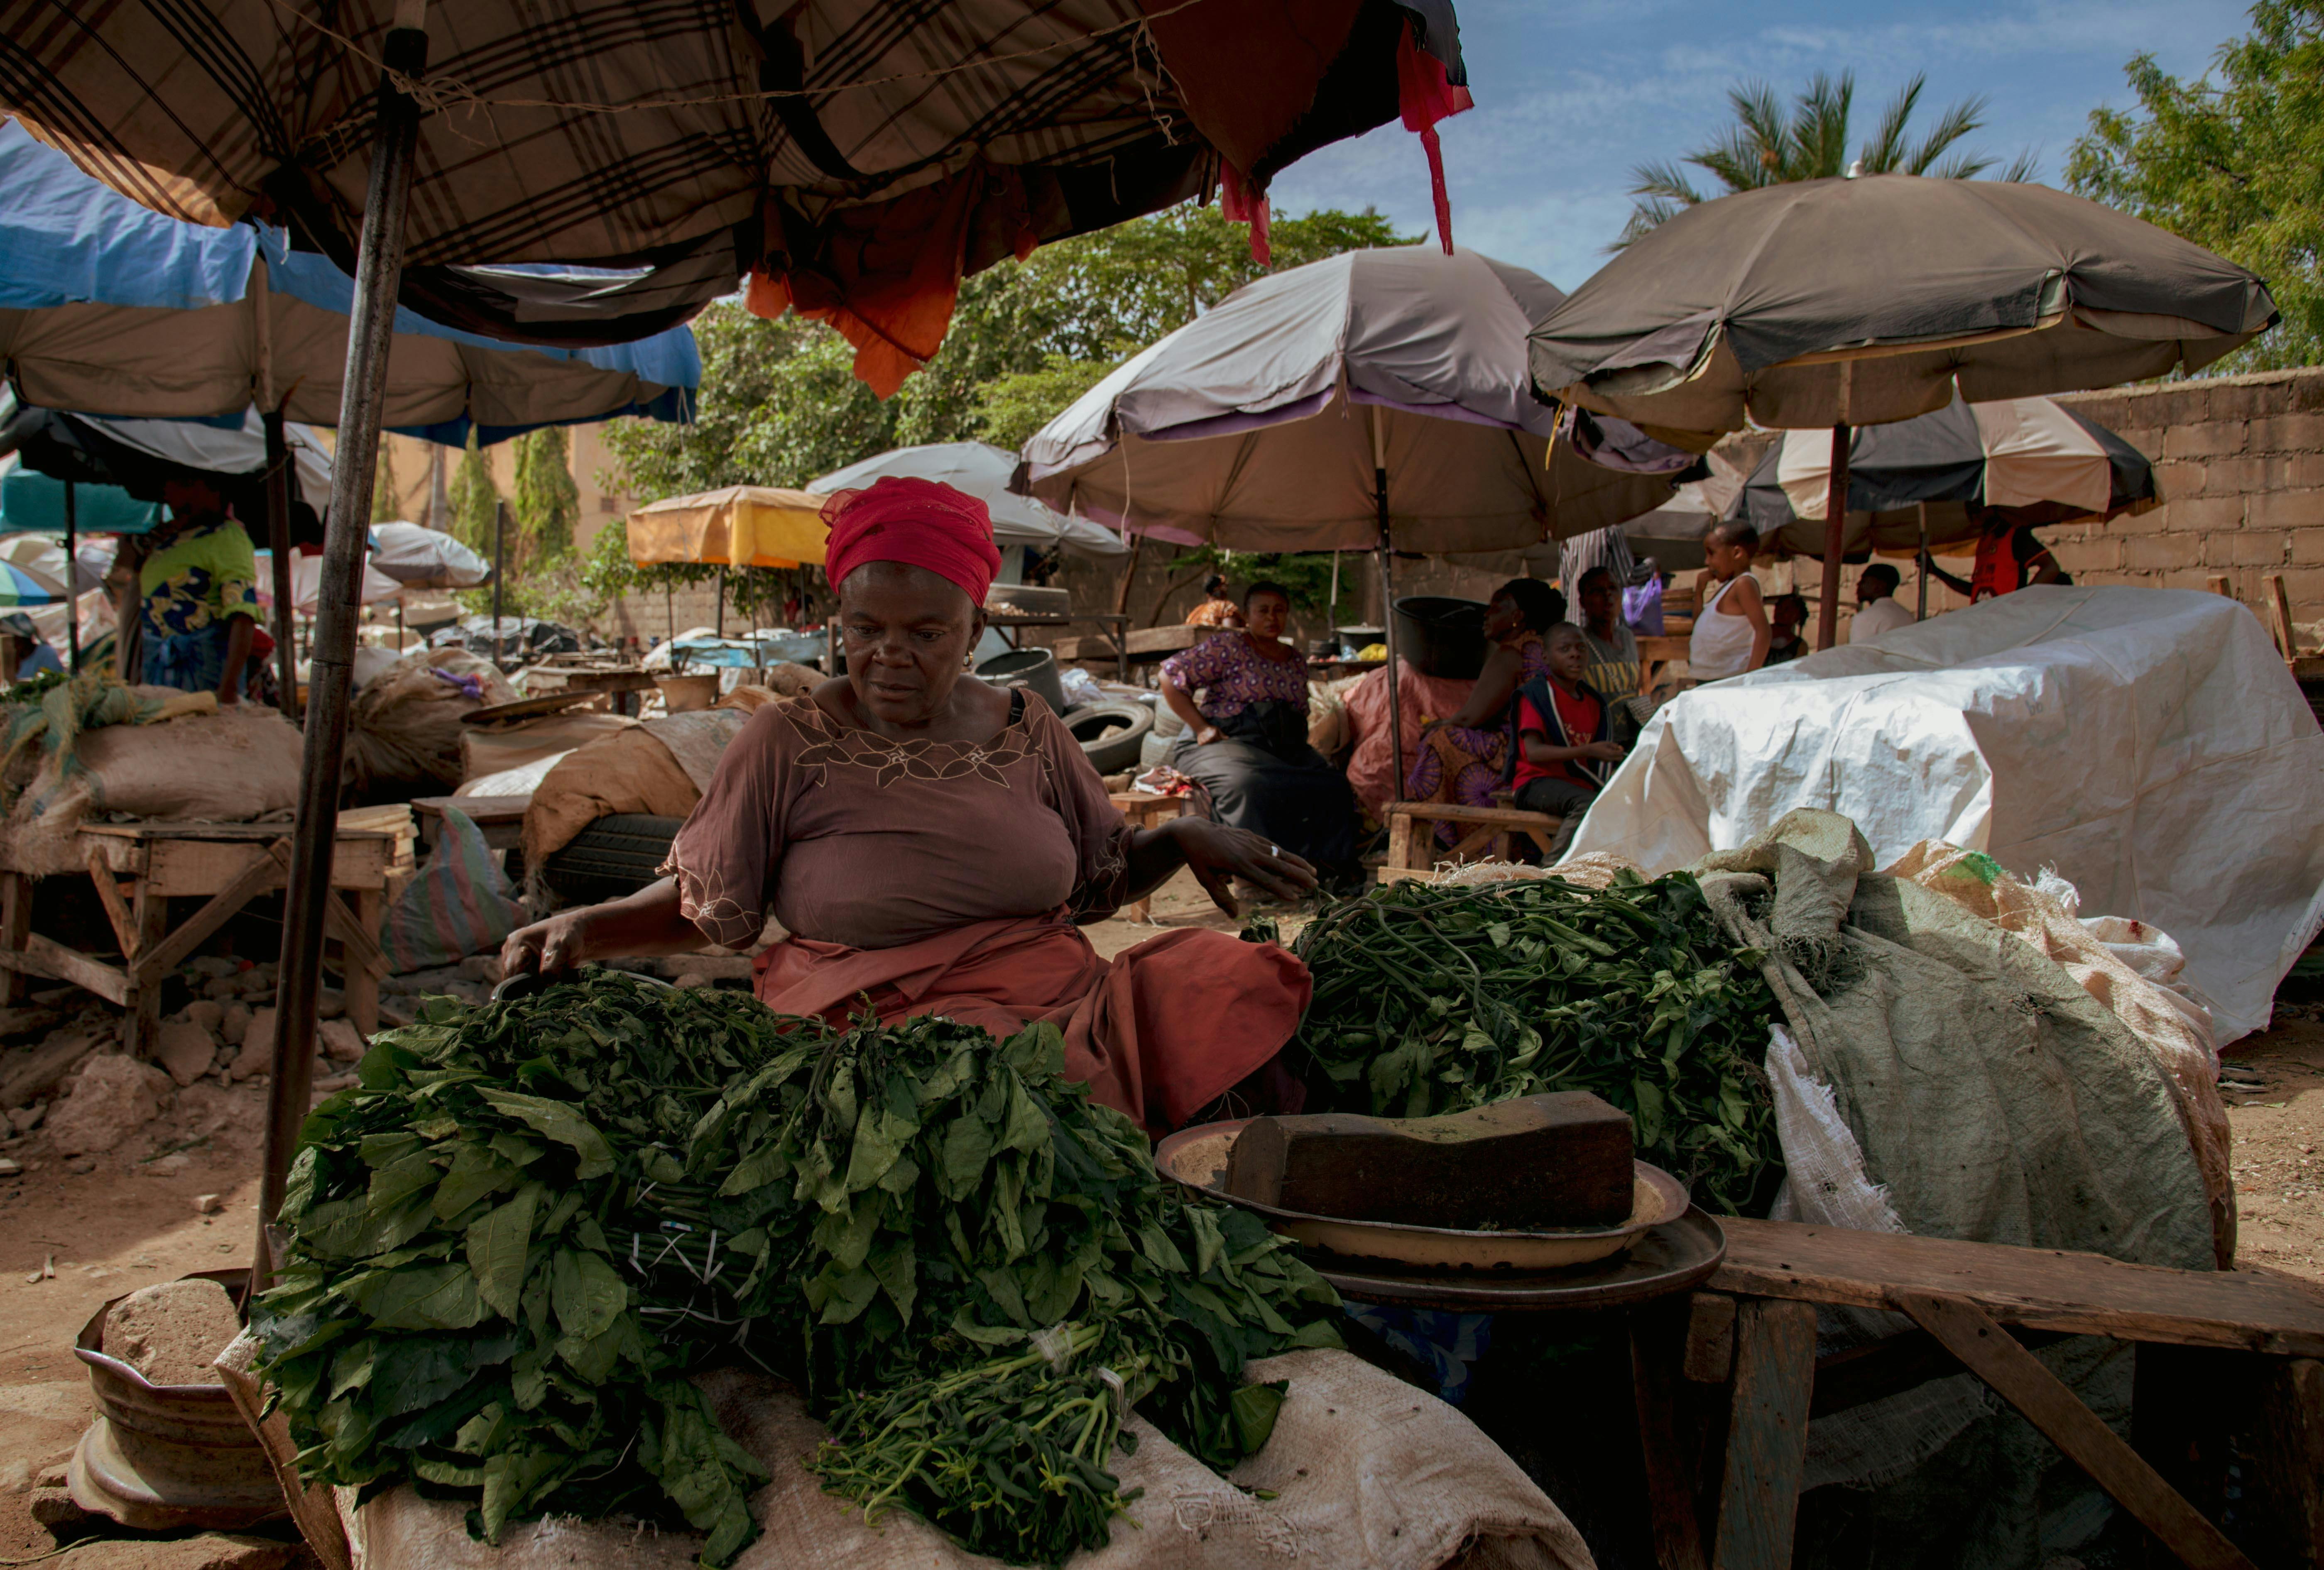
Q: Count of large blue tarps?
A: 1